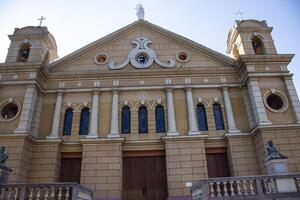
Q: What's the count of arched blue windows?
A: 7